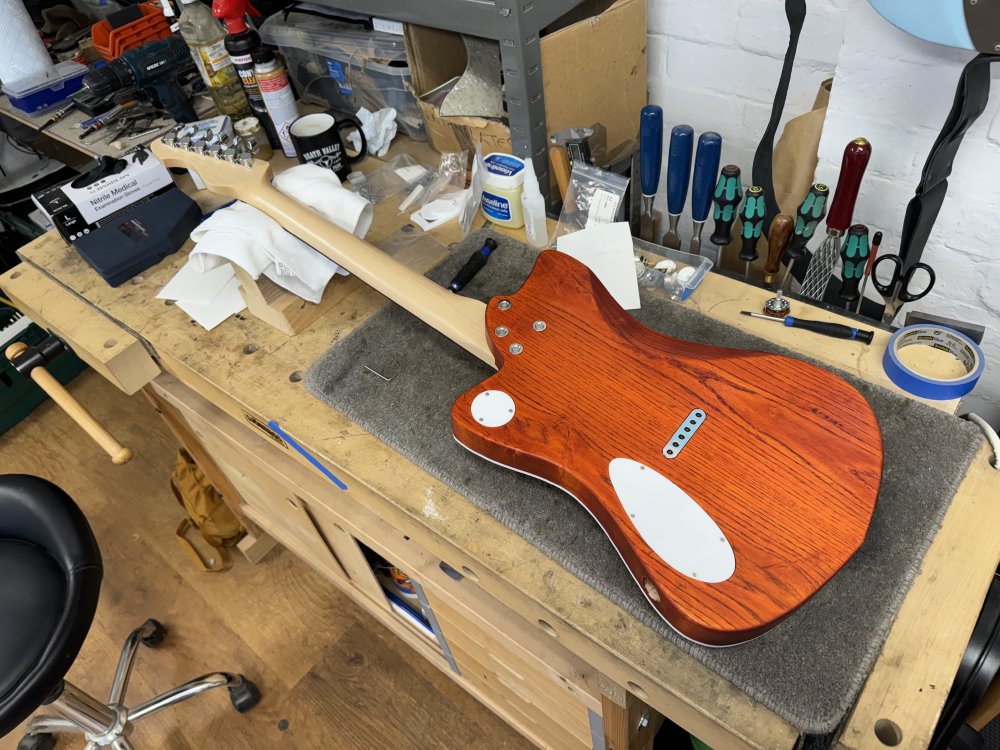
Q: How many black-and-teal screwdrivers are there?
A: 4